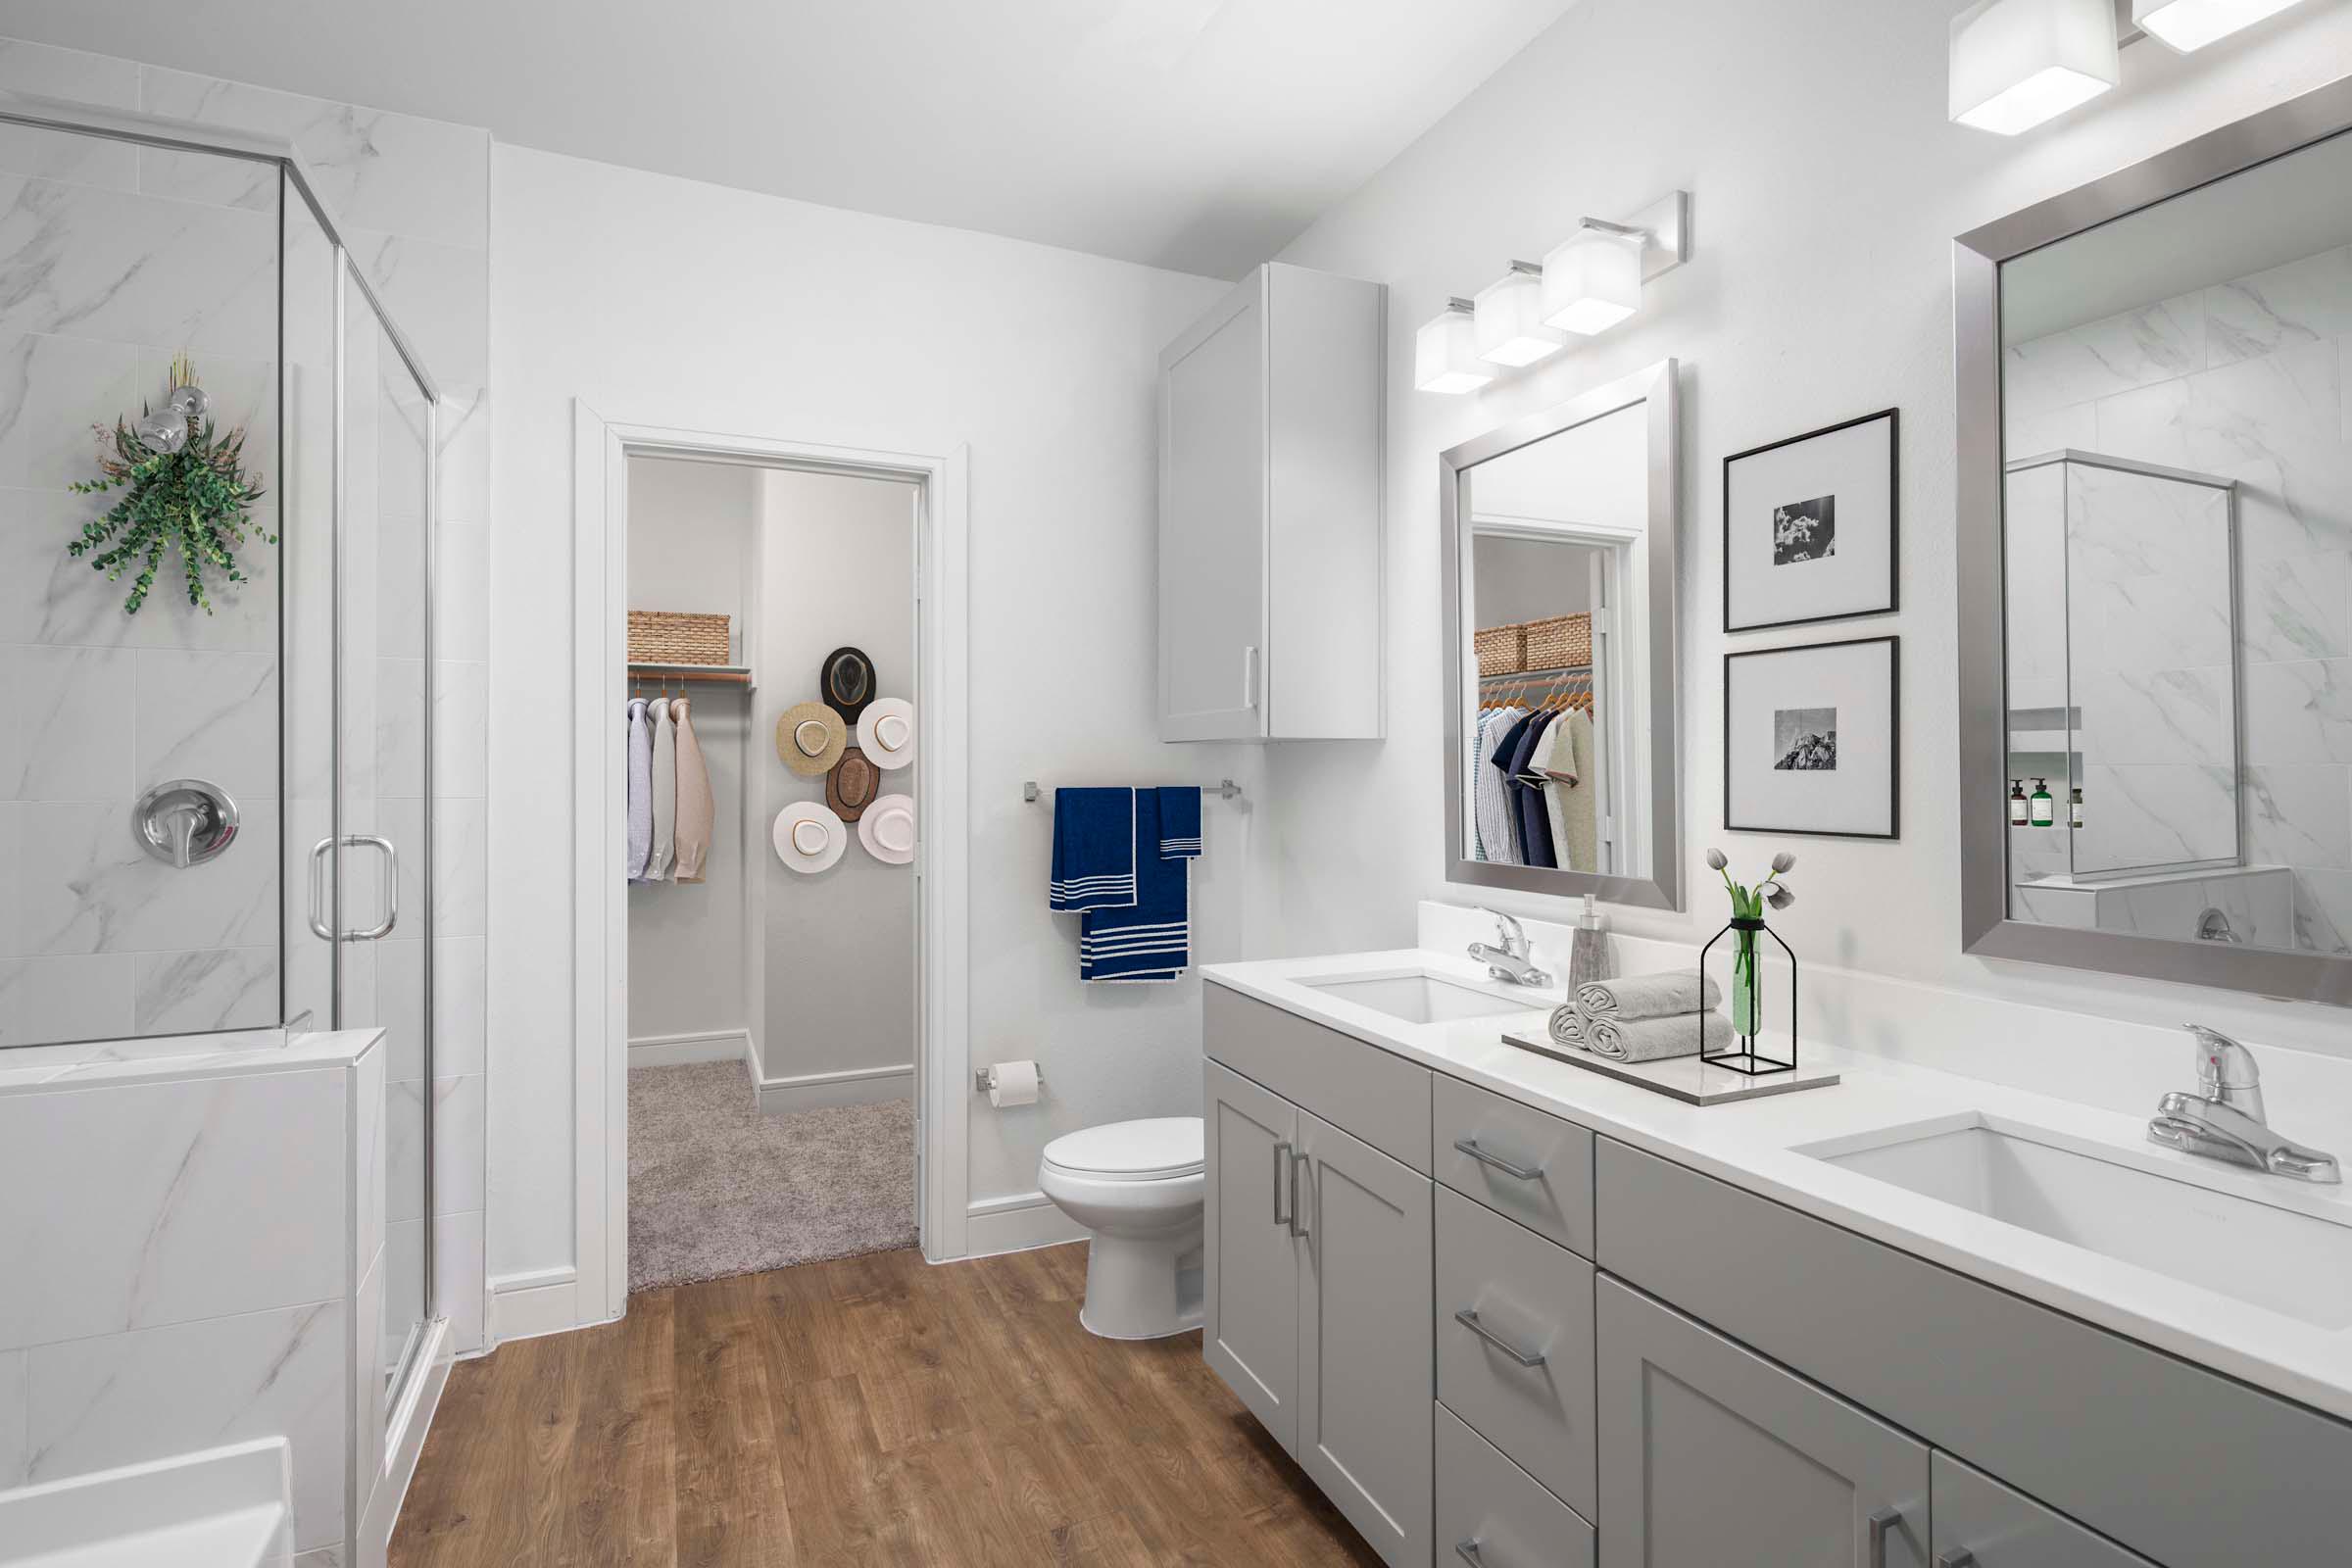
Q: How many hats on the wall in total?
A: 6